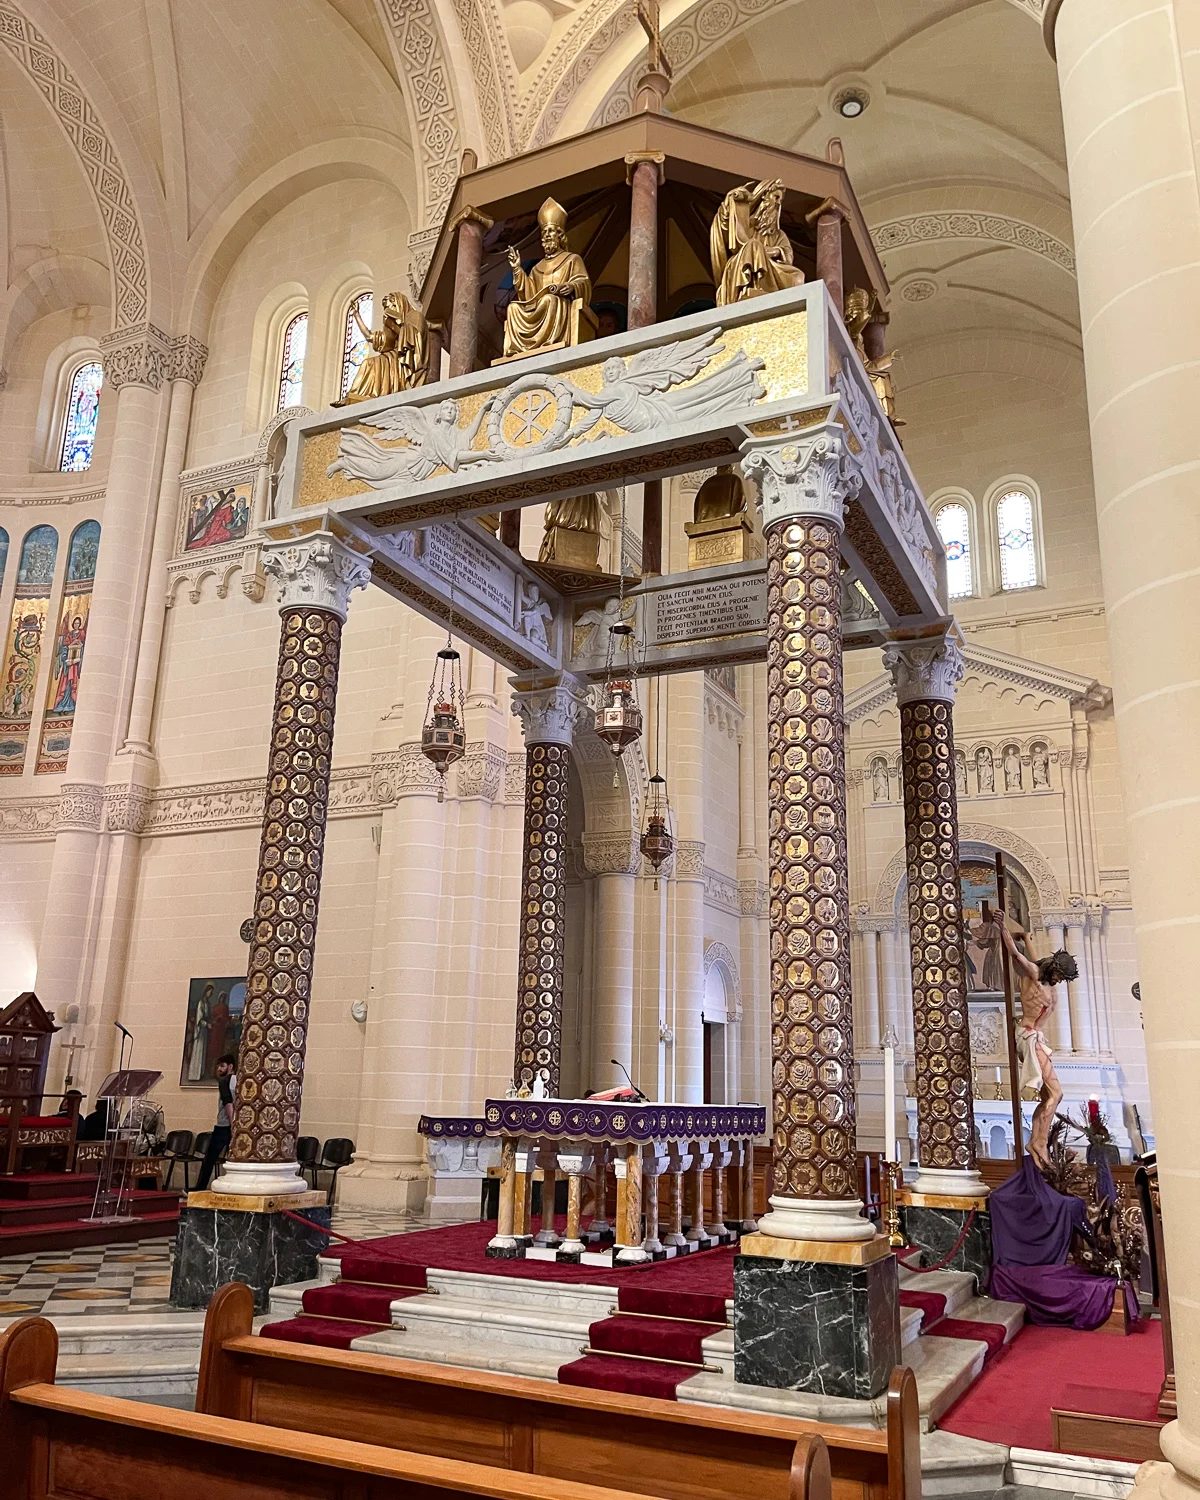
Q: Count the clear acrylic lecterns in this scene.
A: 1